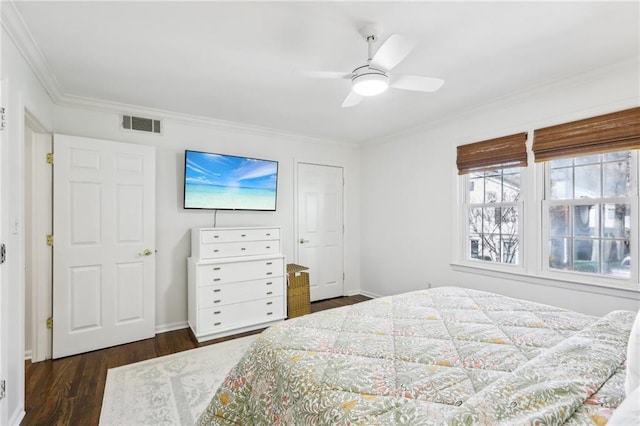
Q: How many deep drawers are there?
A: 3